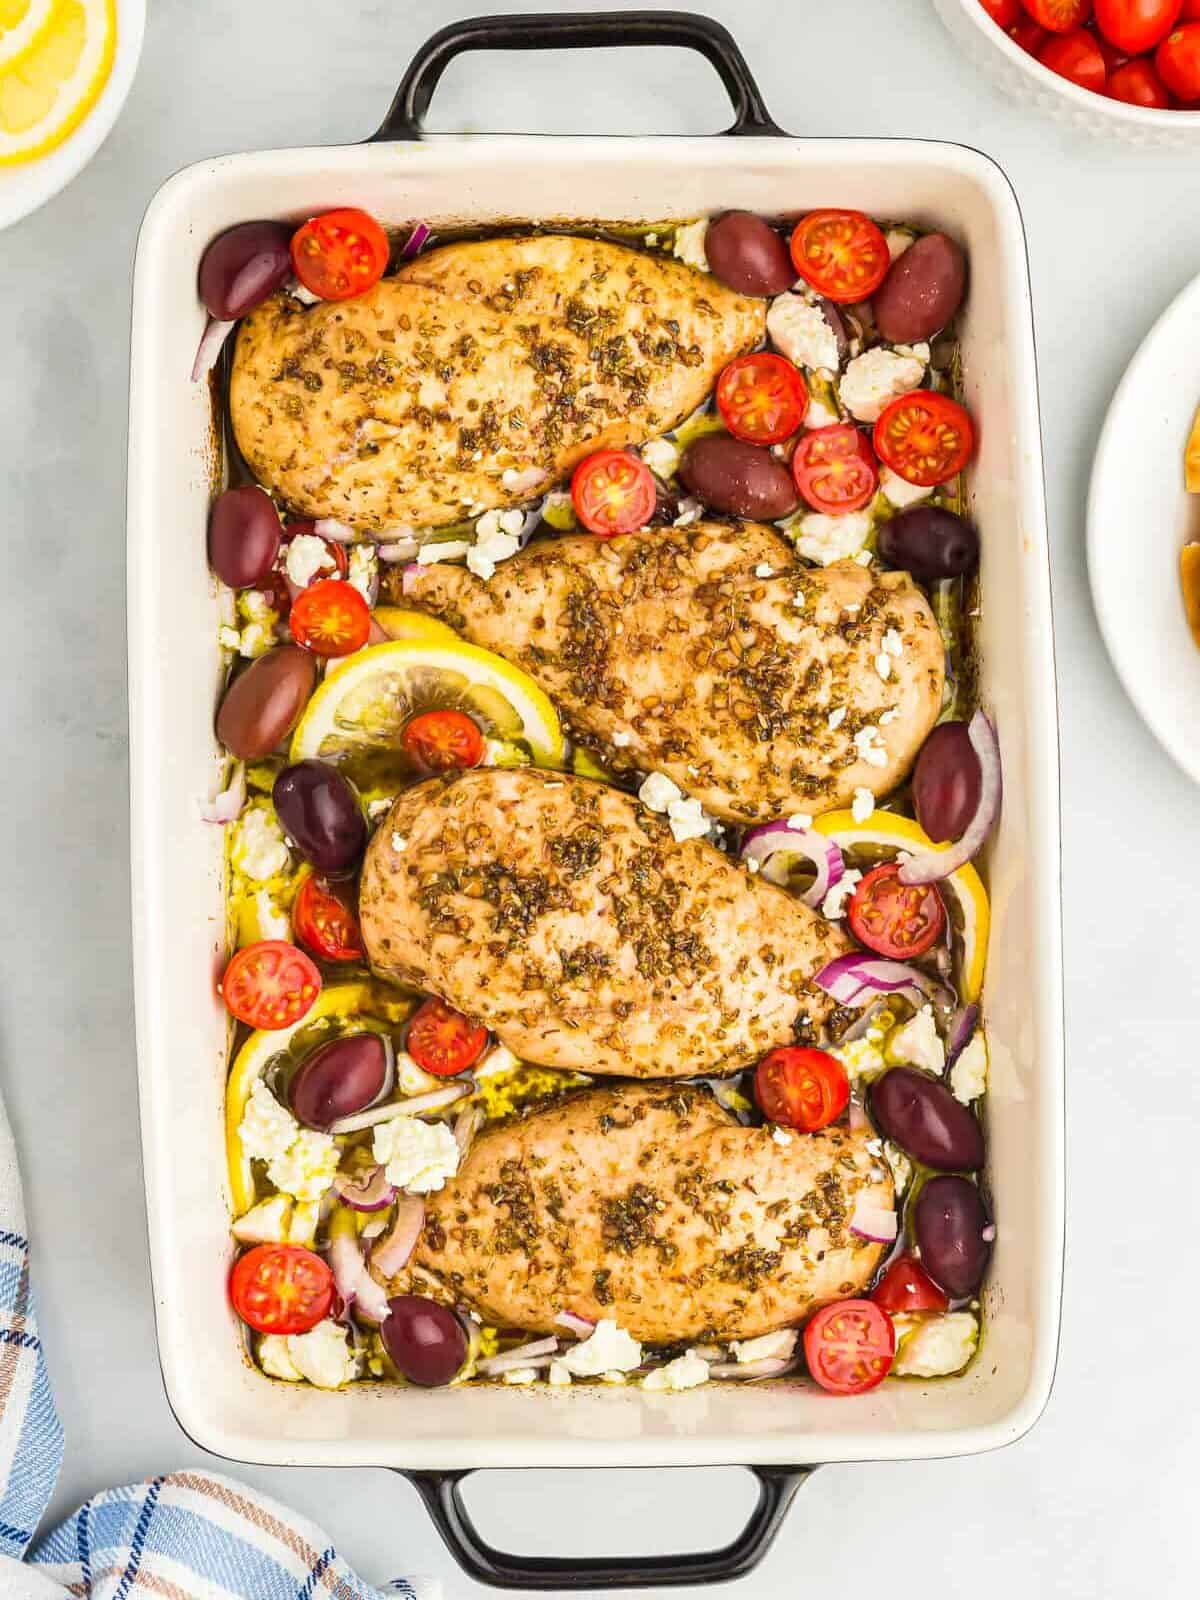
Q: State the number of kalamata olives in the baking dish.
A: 13